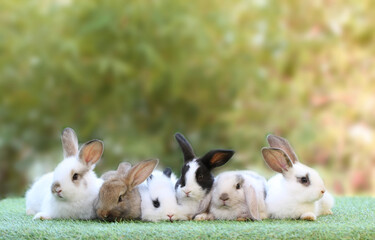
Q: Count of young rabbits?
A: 6